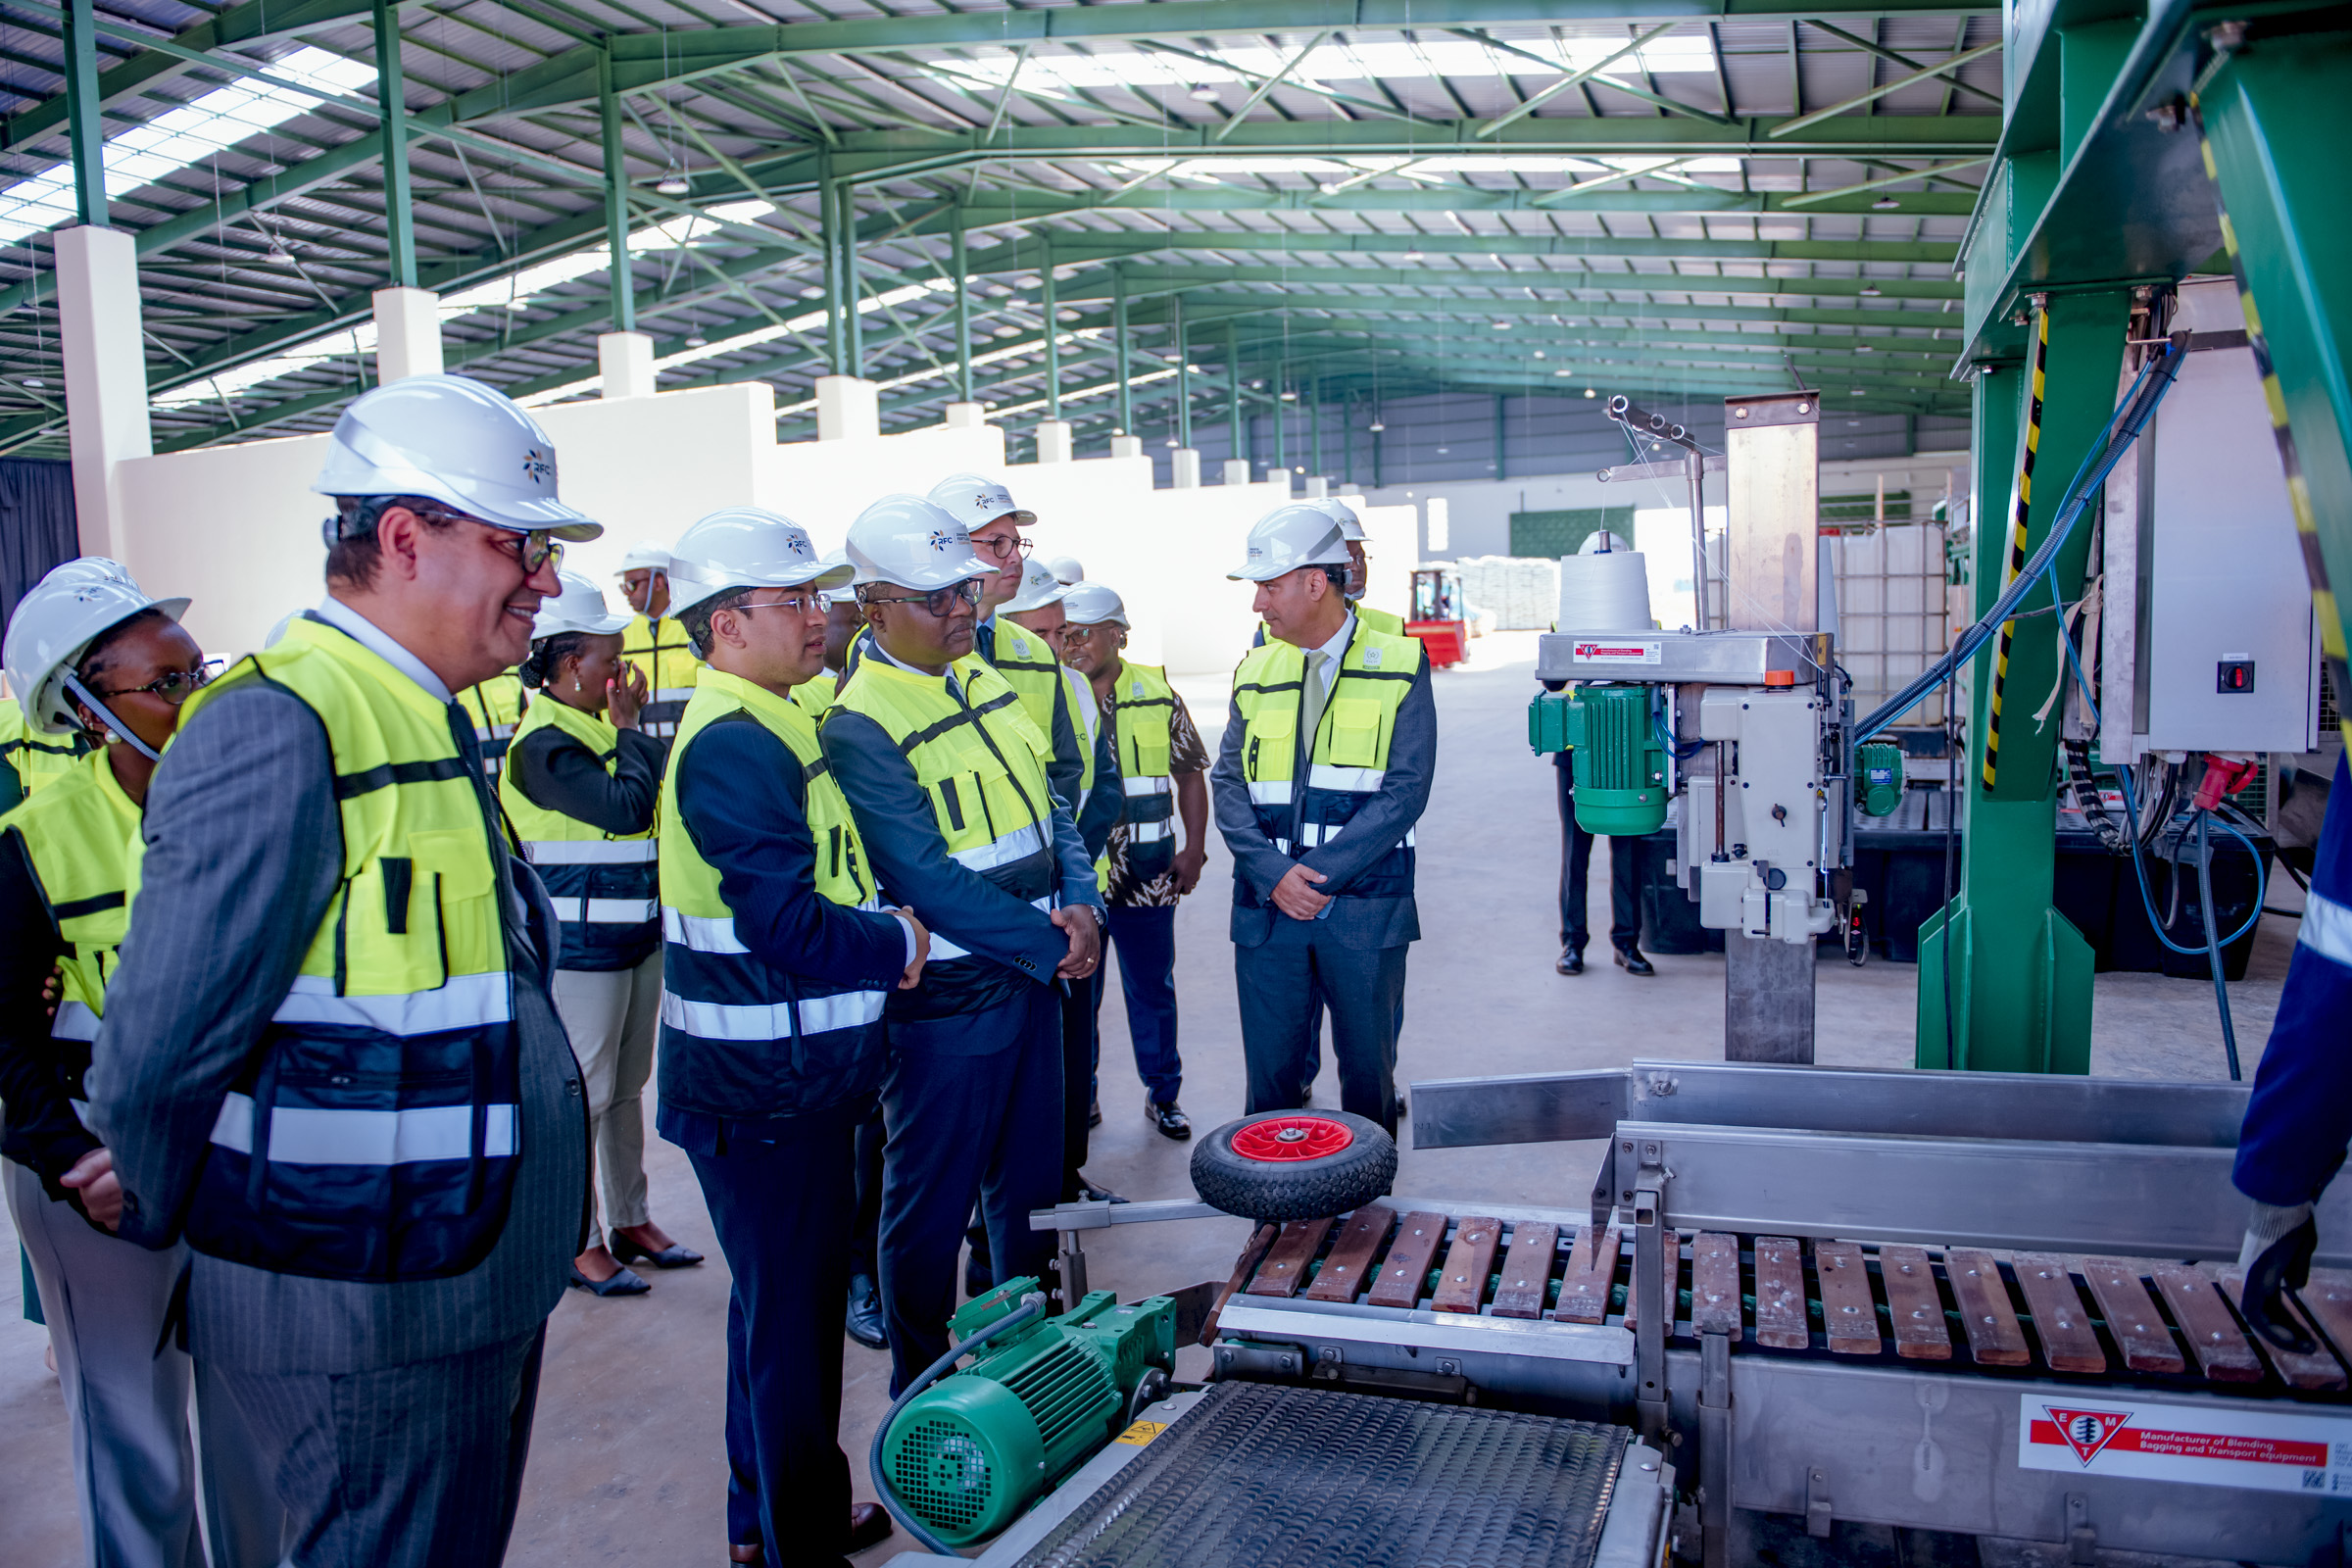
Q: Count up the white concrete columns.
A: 12